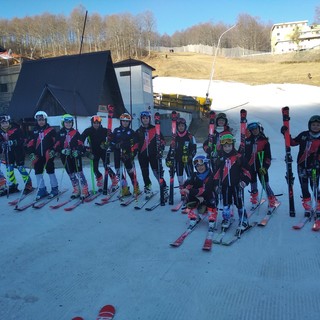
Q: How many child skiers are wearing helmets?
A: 12